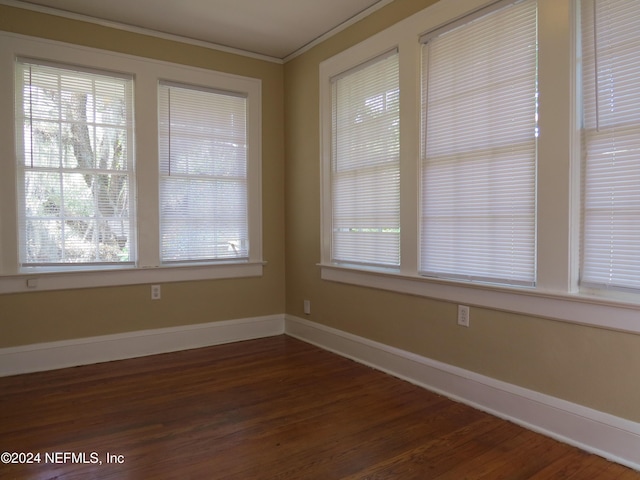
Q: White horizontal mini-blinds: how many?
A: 5